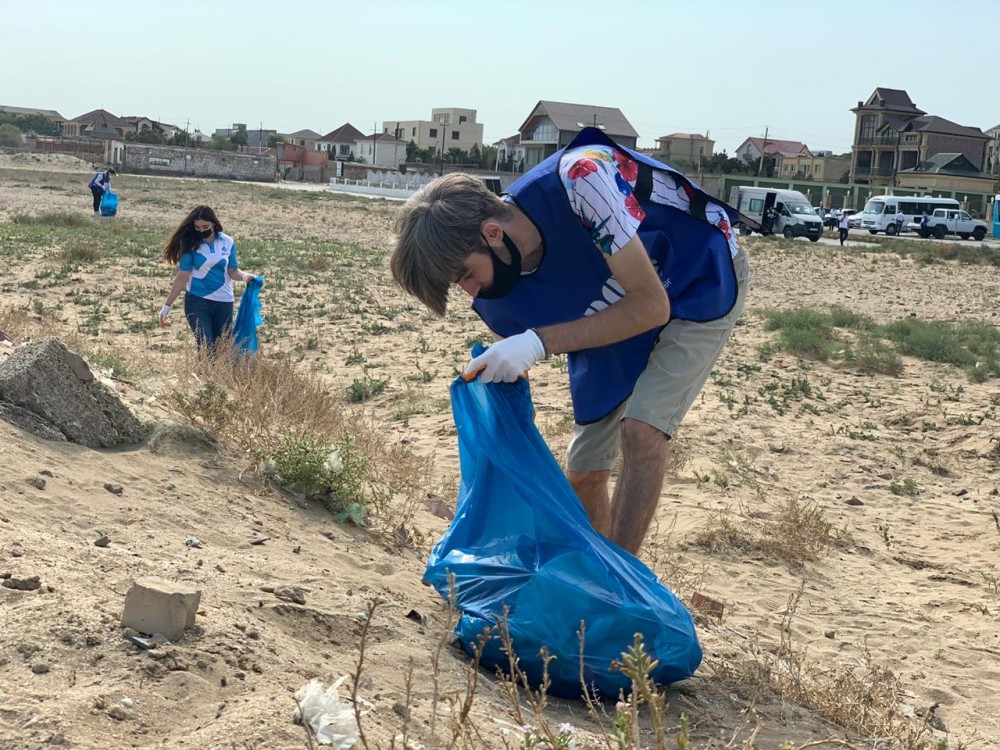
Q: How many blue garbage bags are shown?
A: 3